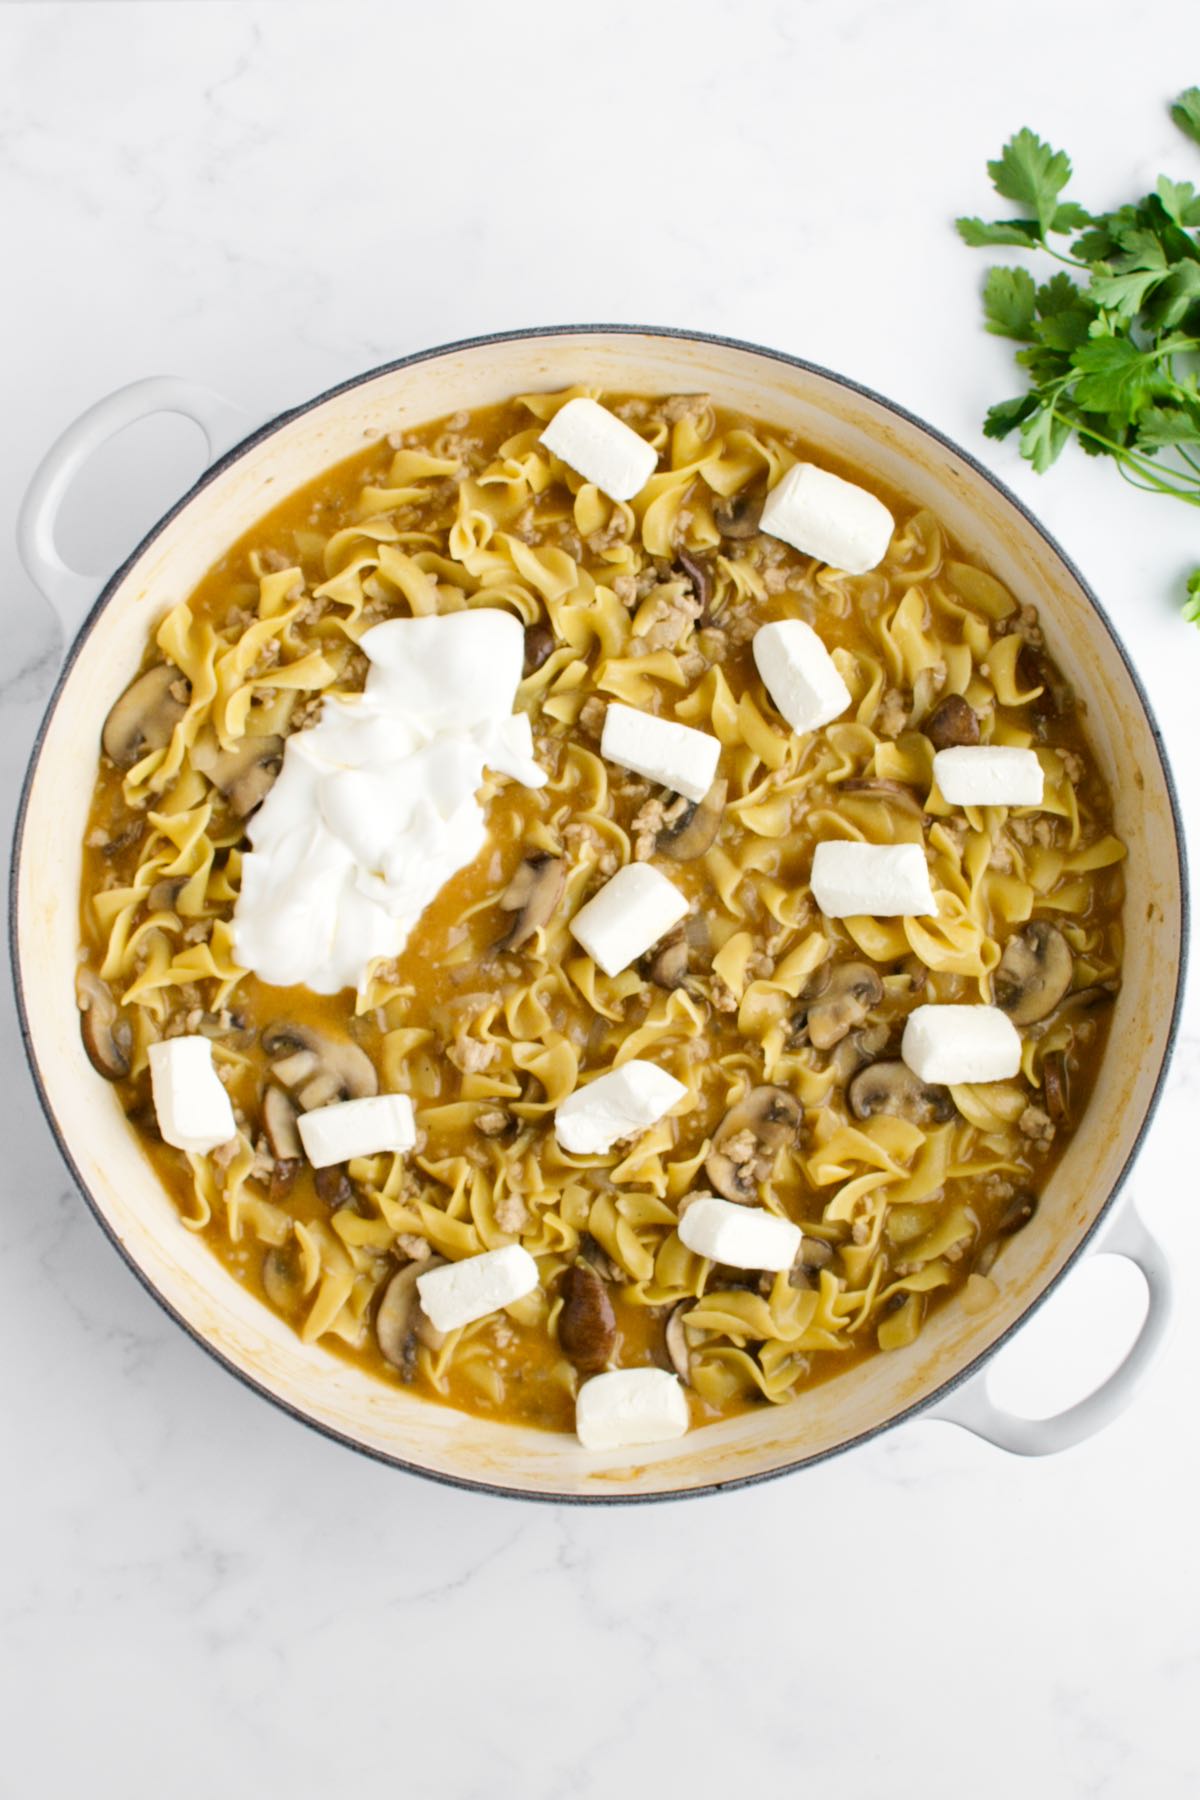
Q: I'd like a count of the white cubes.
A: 14